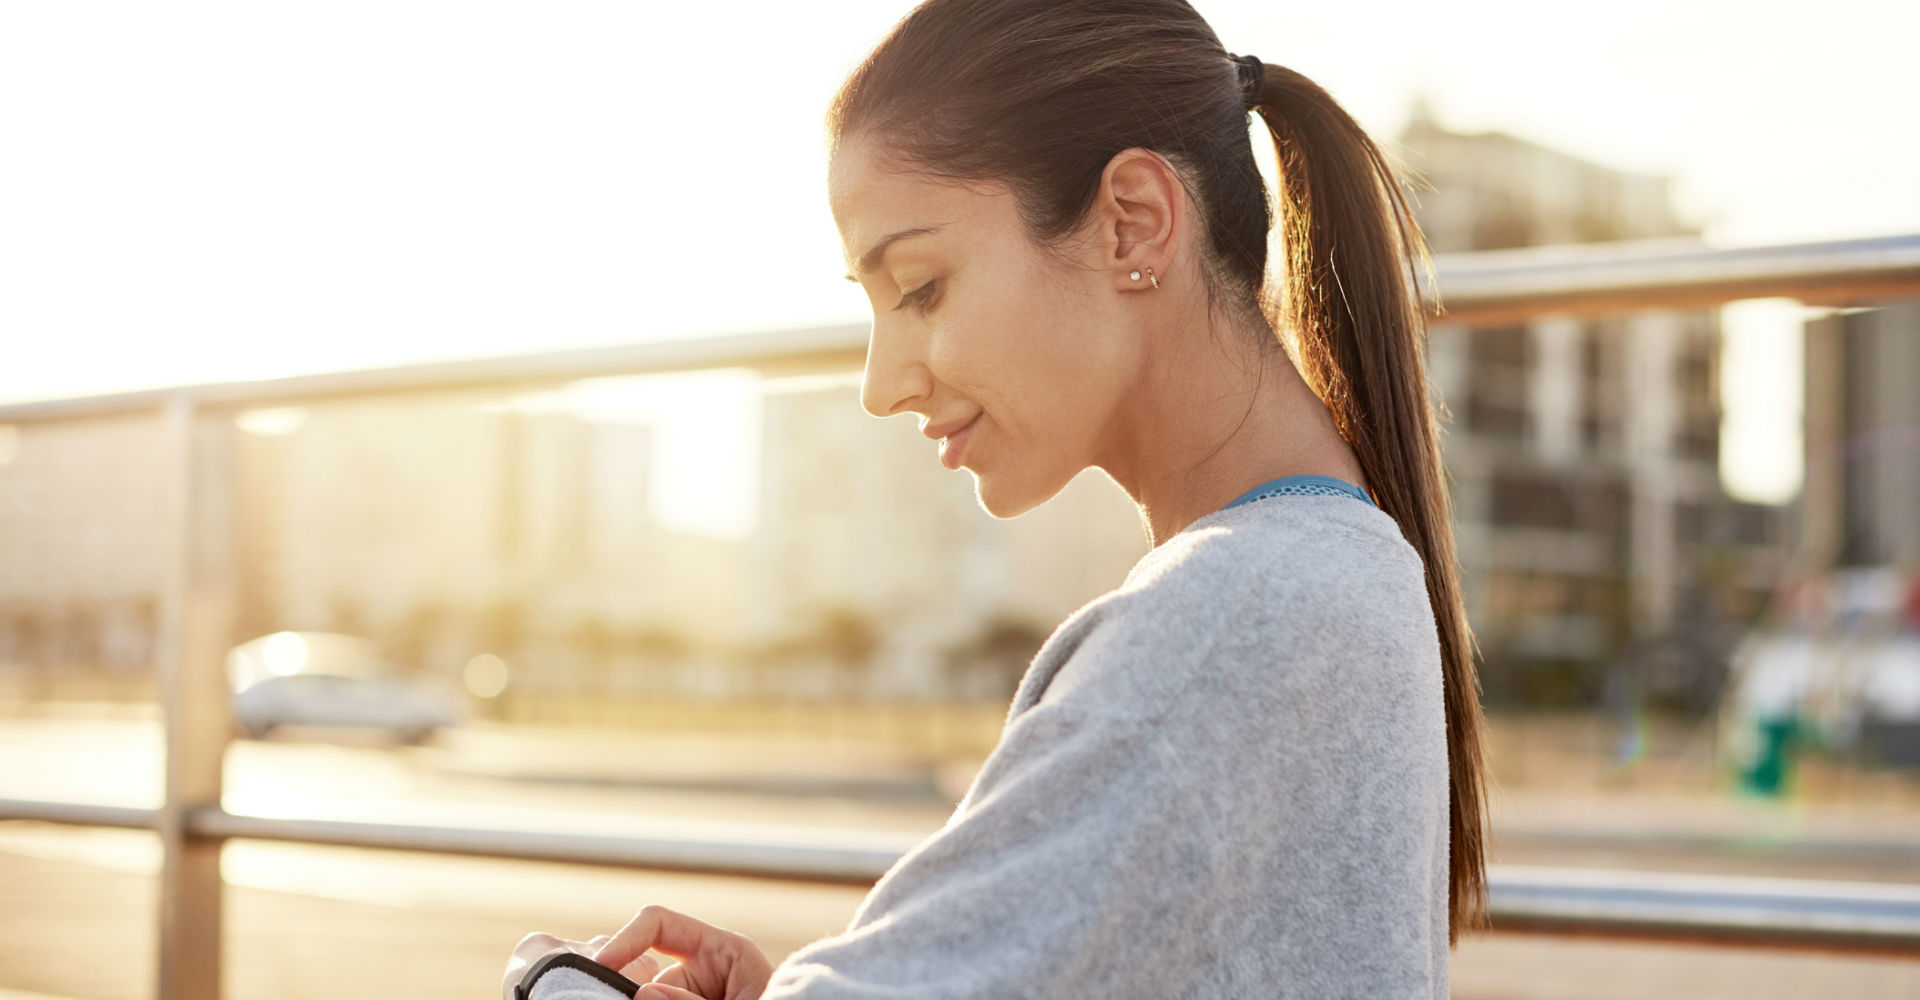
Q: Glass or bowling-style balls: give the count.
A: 0